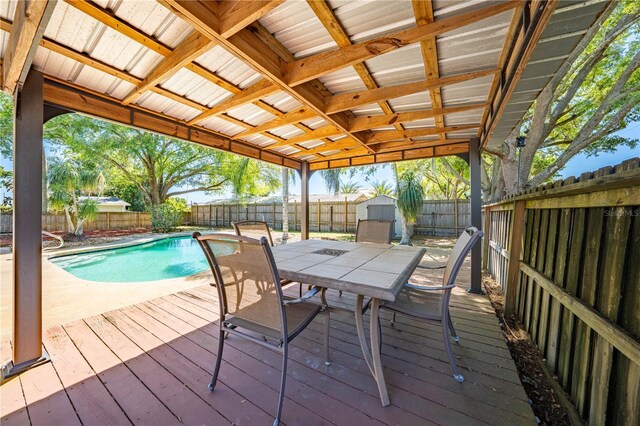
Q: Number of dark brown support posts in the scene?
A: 3